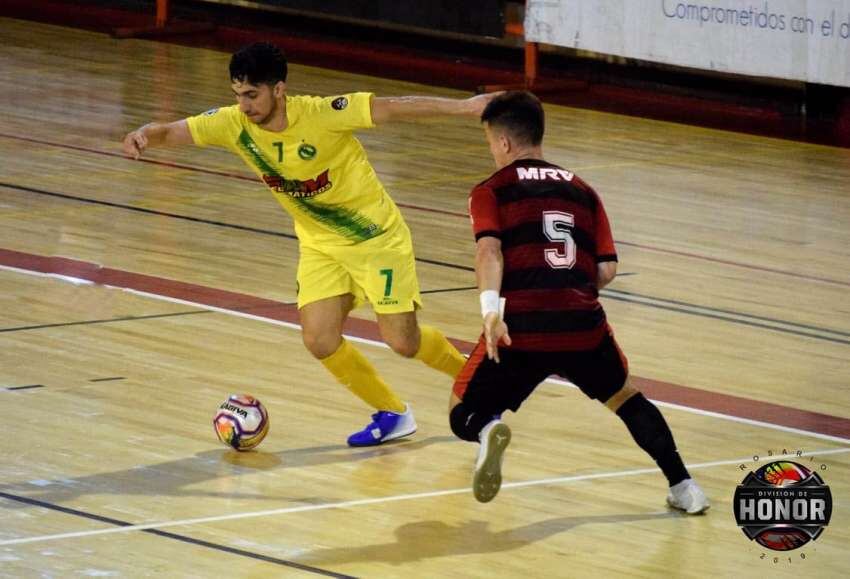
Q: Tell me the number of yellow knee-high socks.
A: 2